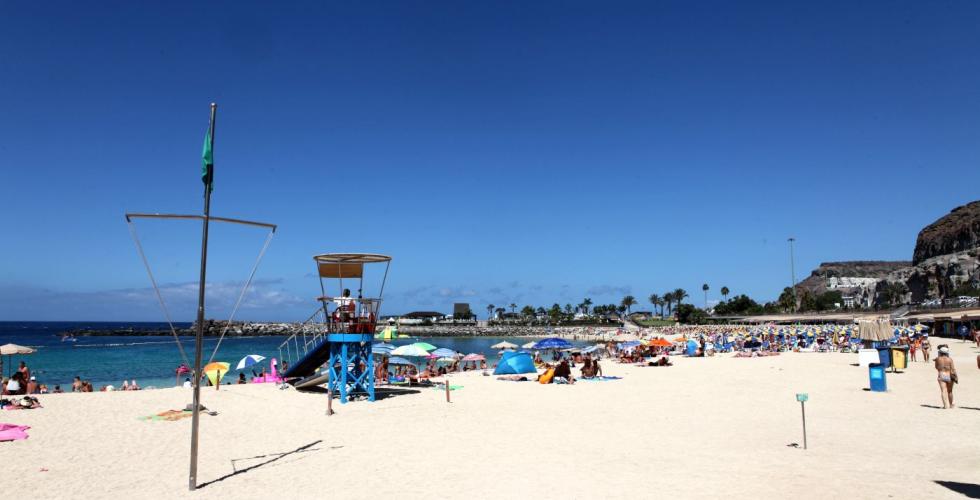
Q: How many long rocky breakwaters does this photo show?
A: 1